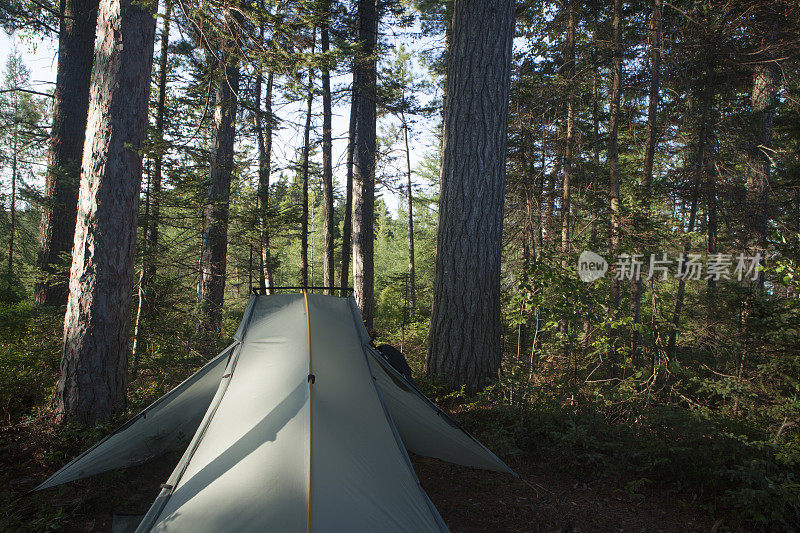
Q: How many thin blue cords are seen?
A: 0